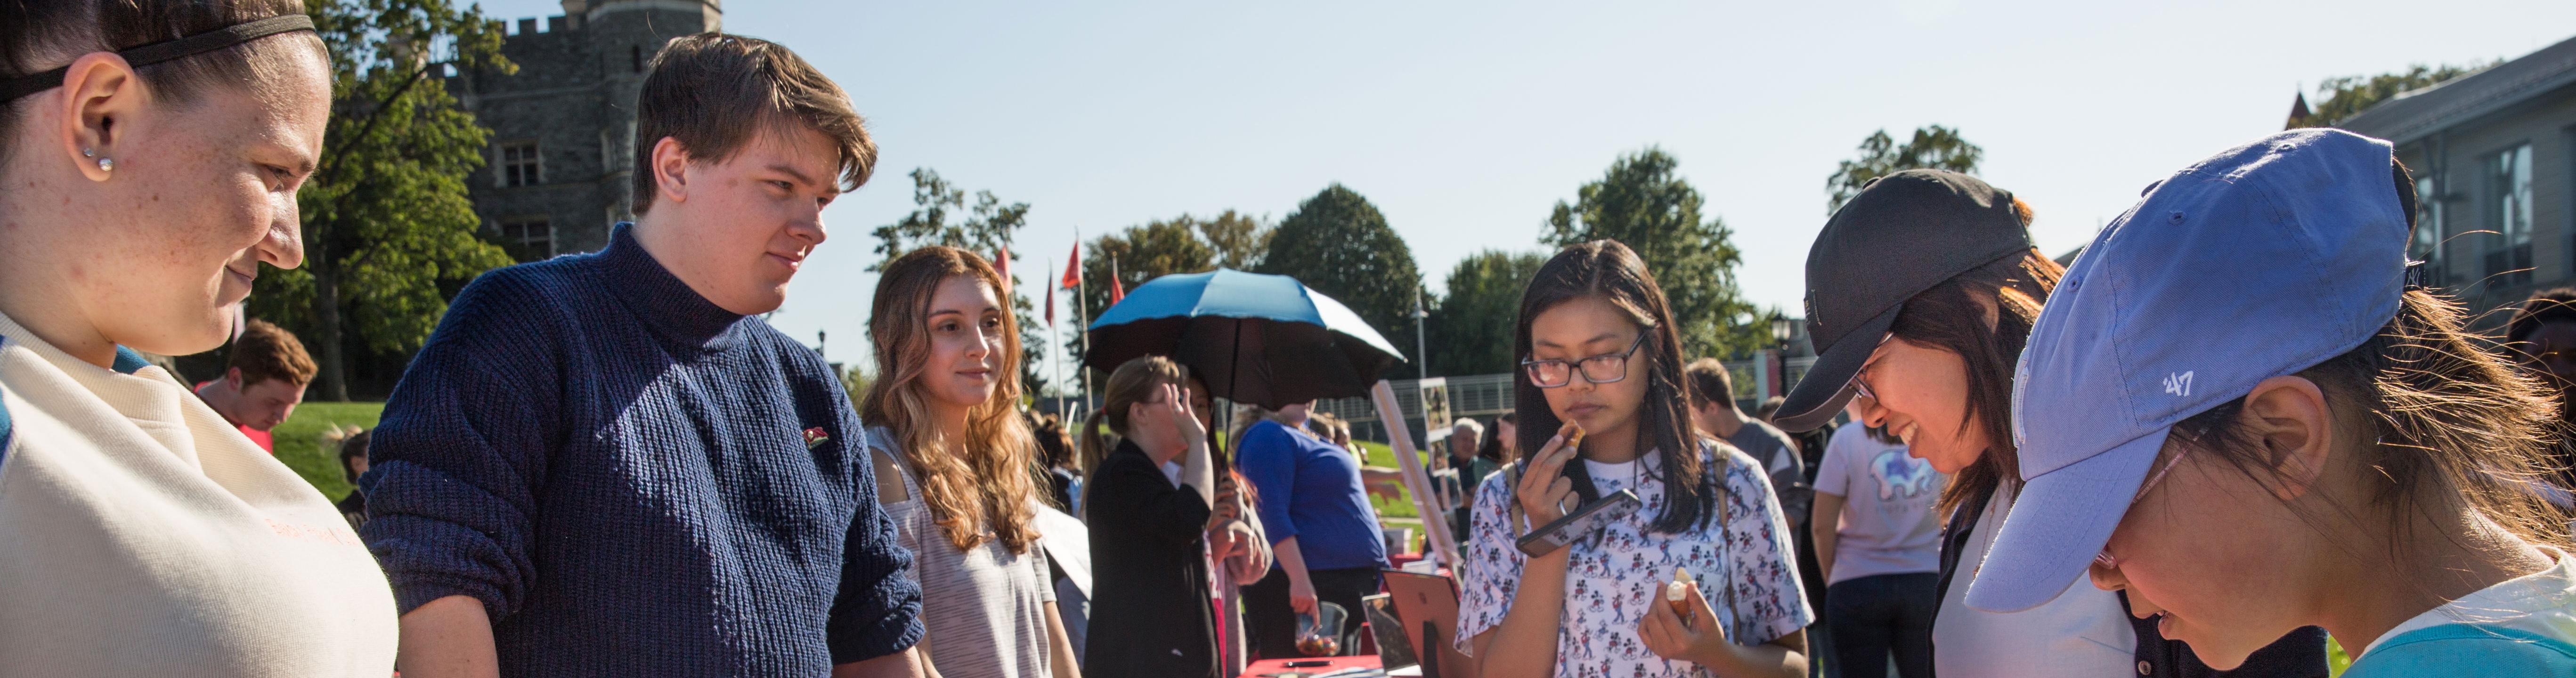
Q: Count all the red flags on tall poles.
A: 4